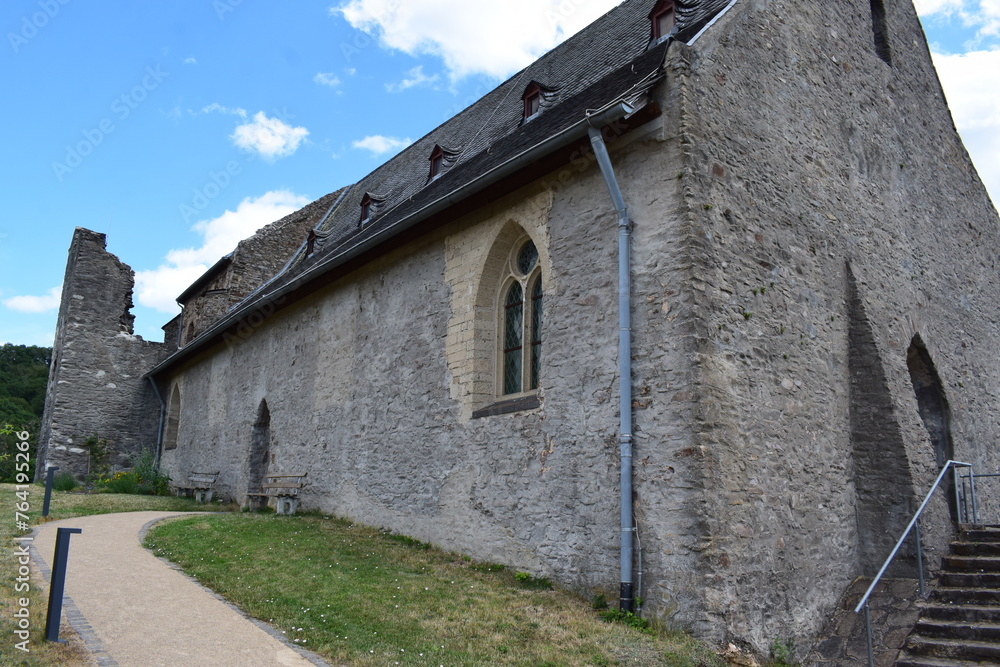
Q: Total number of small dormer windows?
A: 5